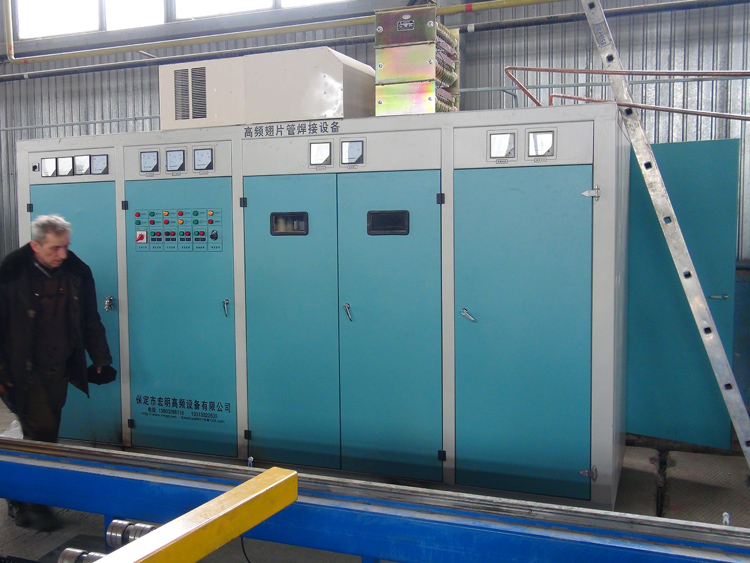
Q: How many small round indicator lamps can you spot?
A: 12